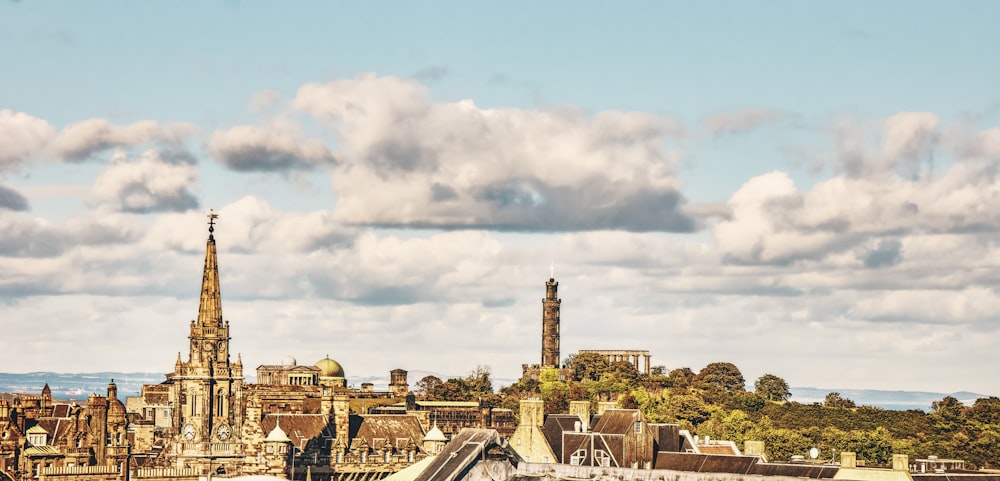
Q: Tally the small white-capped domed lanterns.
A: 2